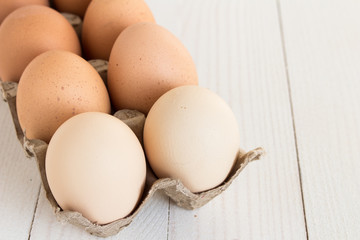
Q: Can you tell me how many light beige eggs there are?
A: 2